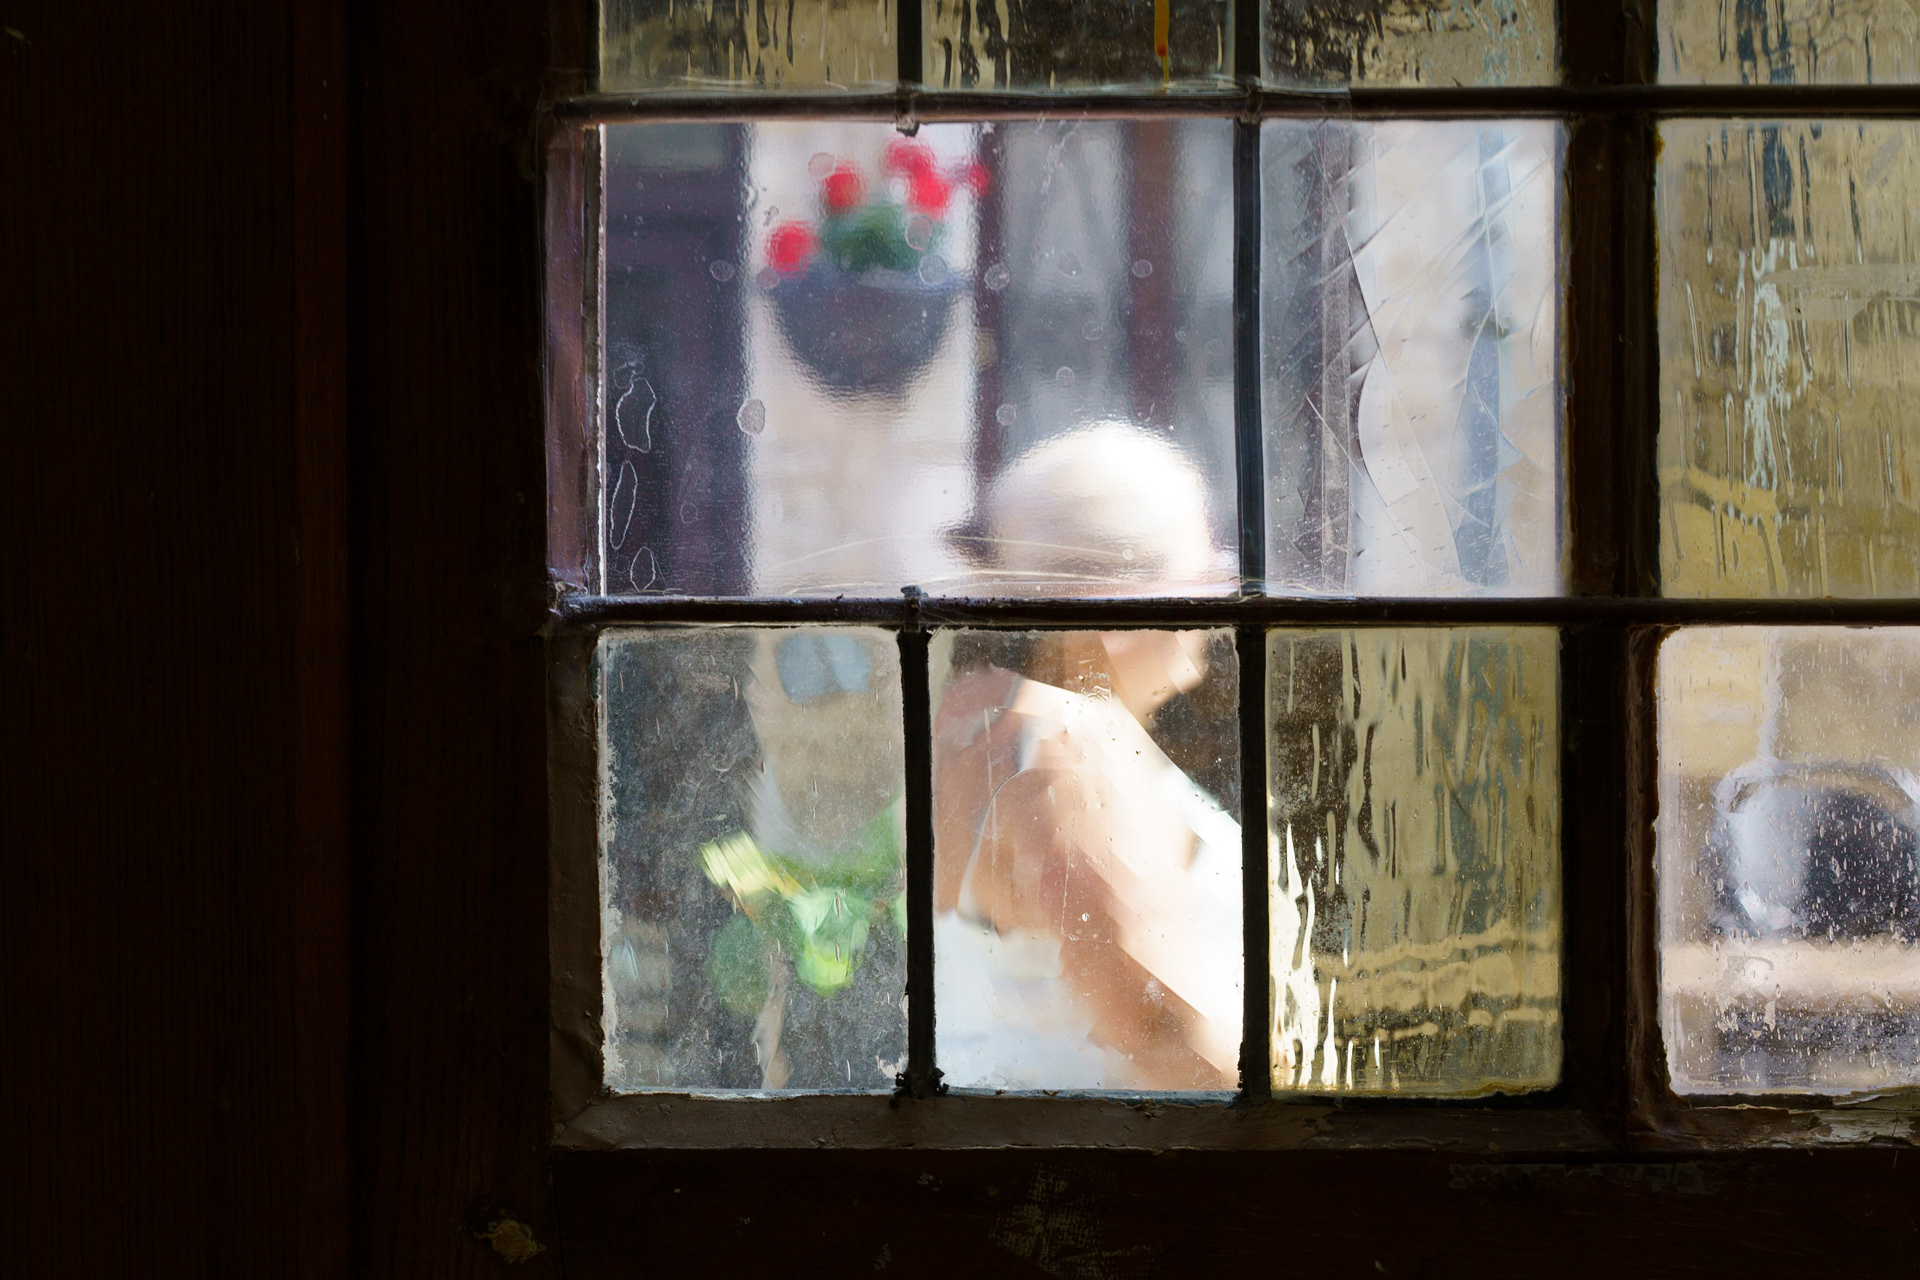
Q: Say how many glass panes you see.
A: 11